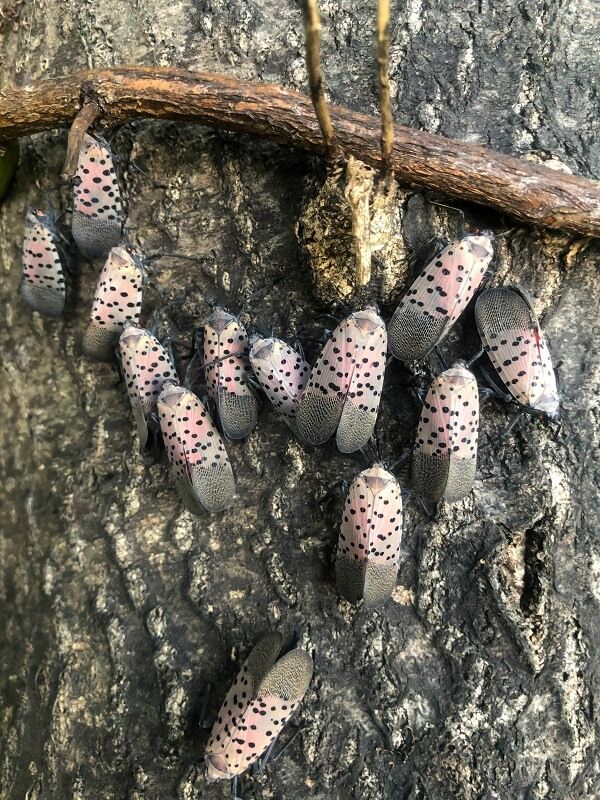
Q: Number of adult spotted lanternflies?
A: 13